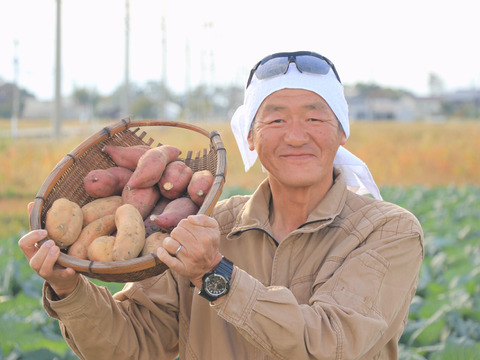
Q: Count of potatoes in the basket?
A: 14